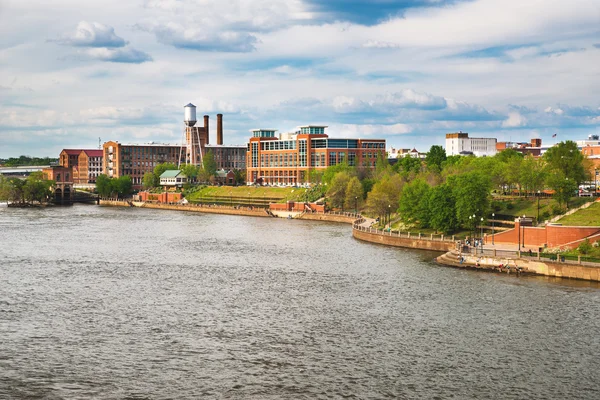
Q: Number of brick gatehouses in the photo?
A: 1